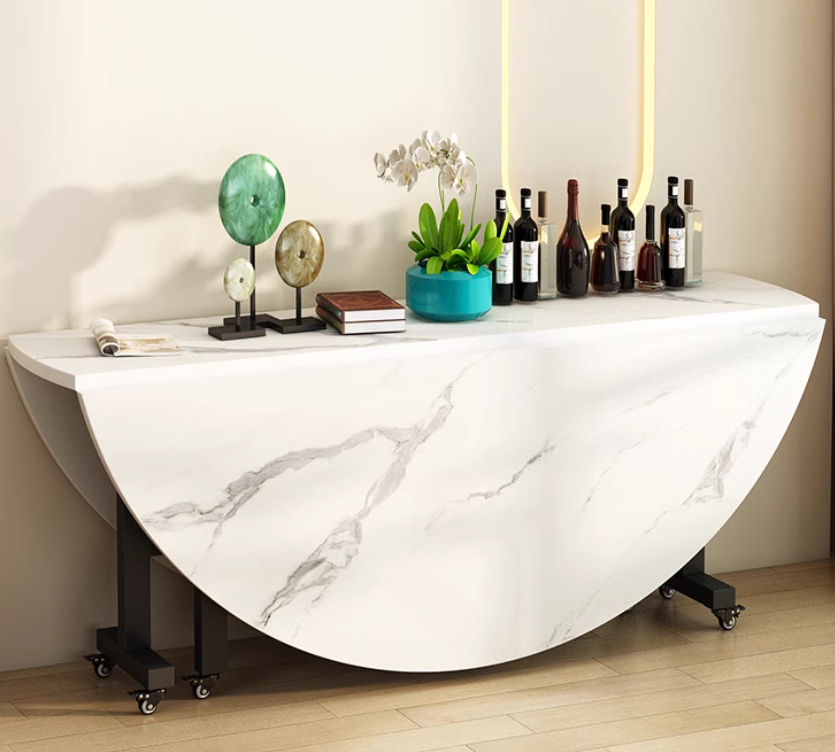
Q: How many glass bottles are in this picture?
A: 9